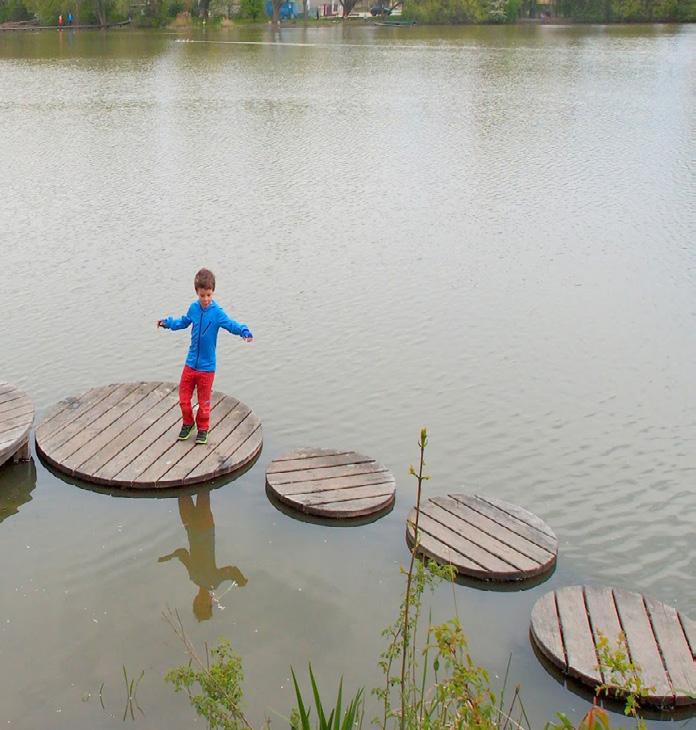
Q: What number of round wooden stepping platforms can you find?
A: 5